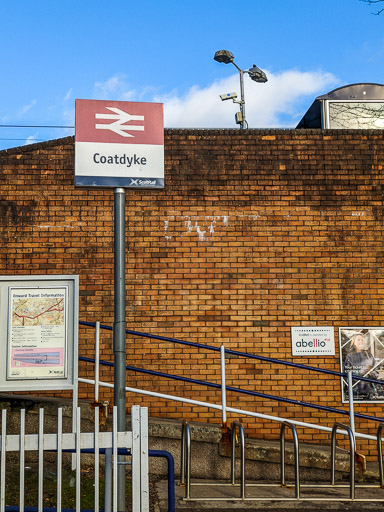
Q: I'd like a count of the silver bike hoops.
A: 5